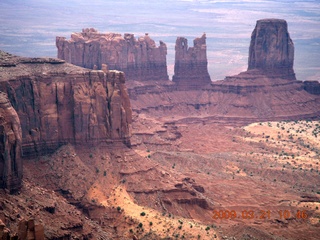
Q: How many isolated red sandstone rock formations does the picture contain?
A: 3